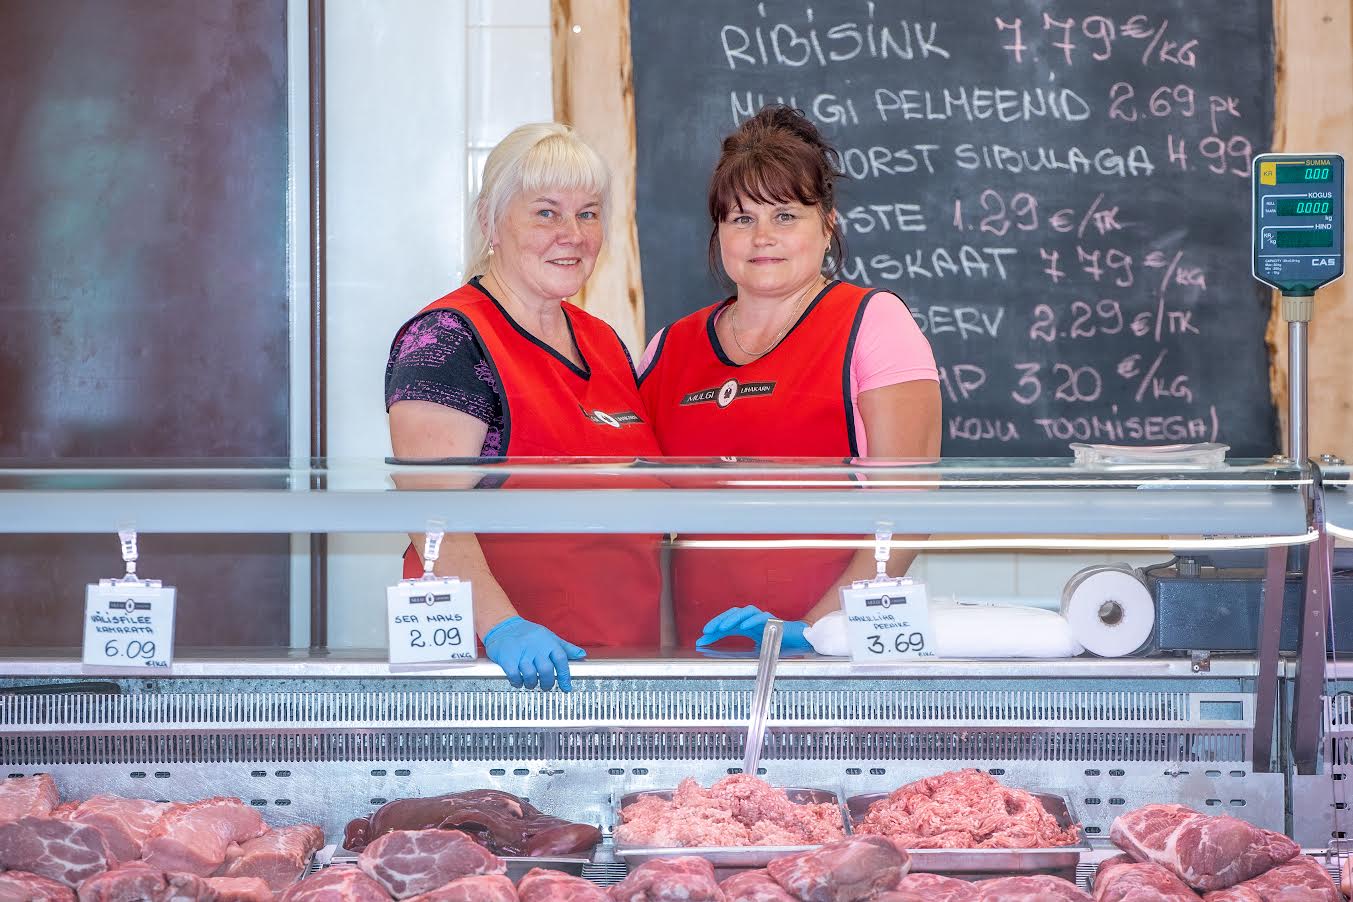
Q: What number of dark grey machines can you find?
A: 1